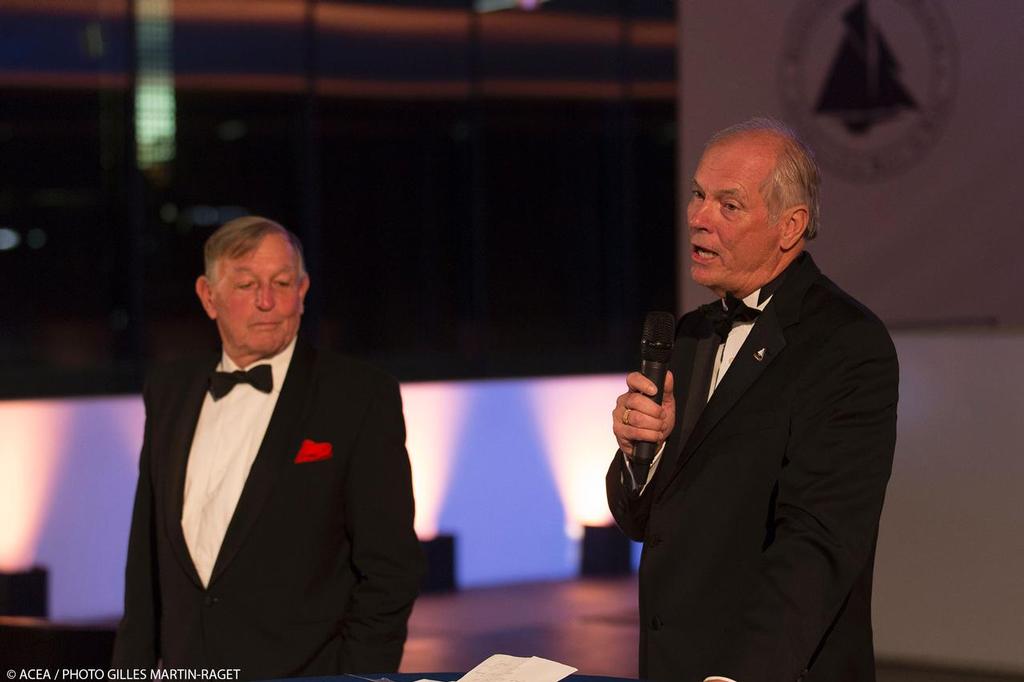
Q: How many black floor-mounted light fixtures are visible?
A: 3